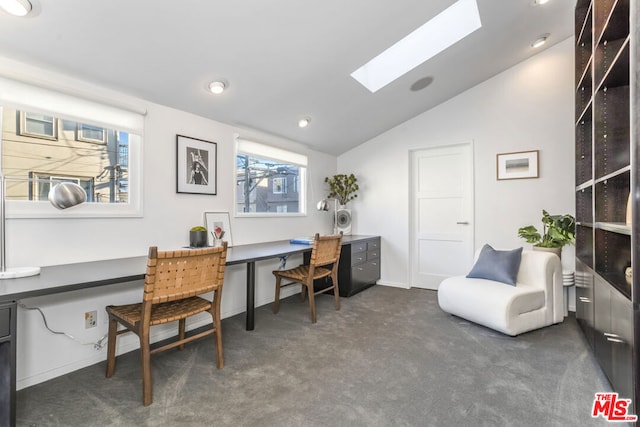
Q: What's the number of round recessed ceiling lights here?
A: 5